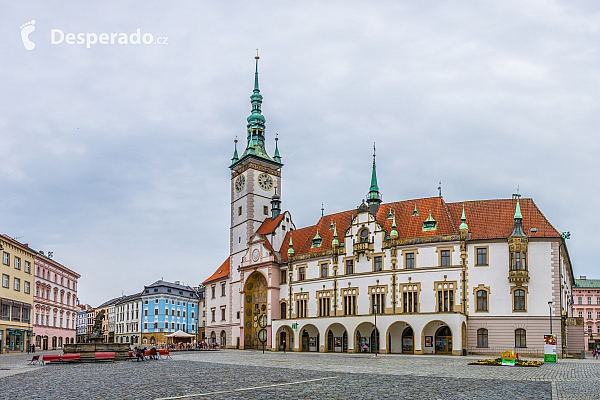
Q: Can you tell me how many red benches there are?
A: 7